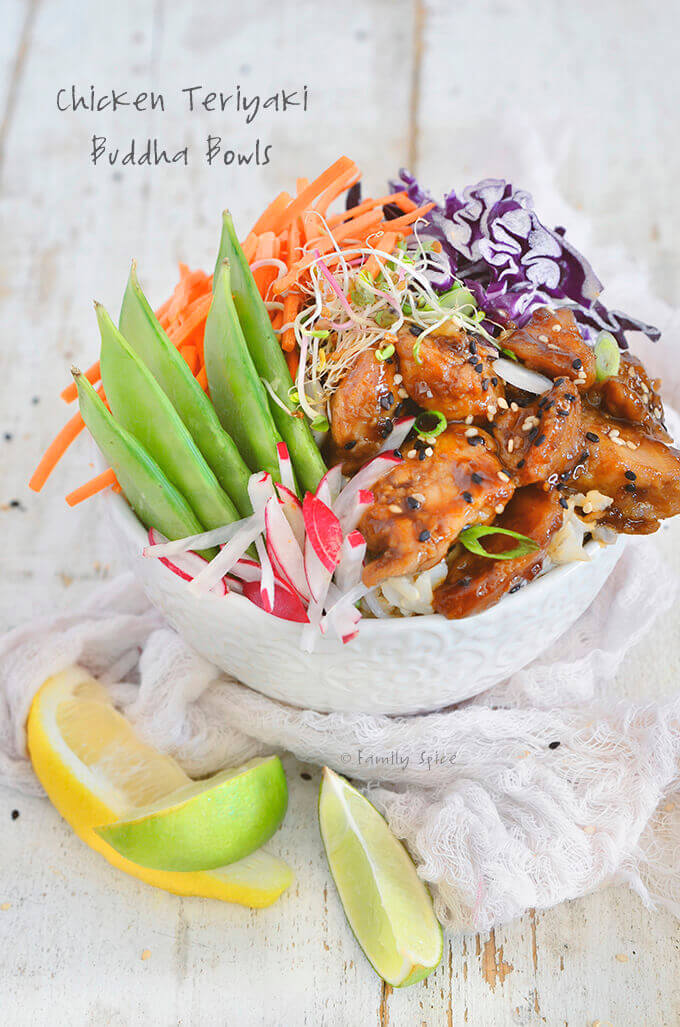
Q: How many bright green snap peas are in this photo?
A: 5